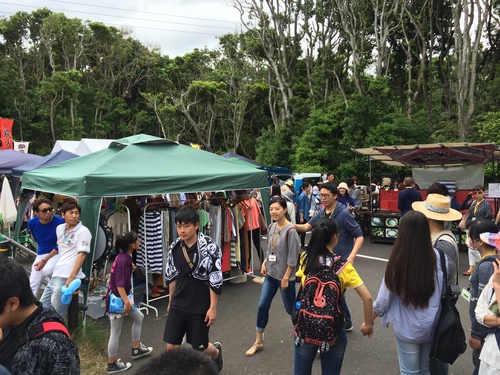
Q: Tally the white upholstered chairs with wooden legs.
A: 0